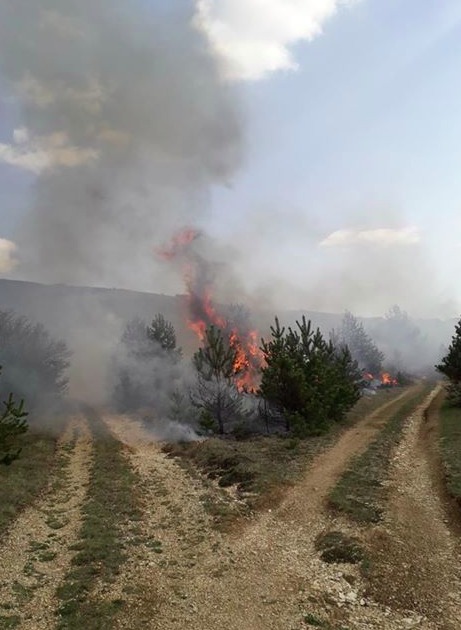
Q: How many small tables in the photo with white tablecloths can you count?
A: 0